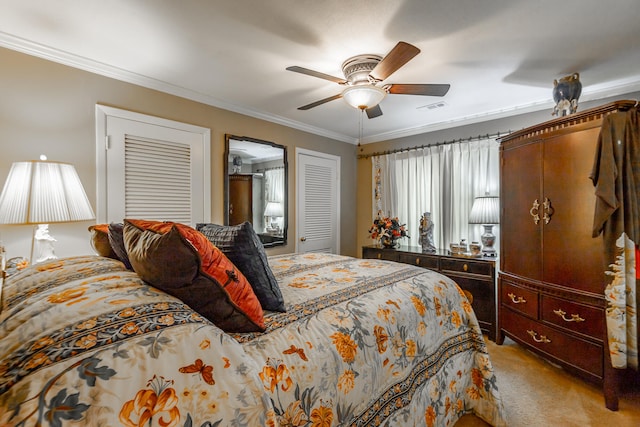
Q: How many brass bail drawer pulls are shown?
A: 3